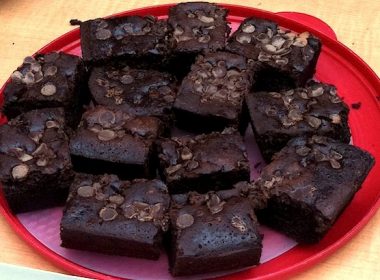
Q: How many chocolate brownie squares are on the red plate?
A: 13